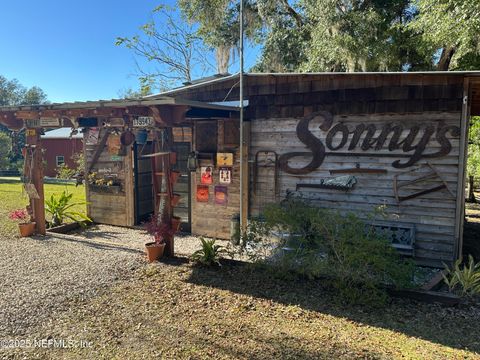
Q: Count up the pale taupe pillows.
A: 0